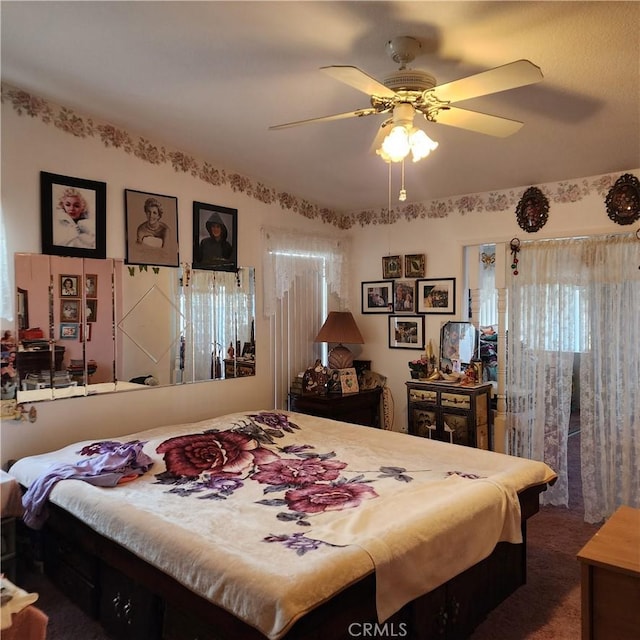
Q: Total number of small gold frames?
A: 2